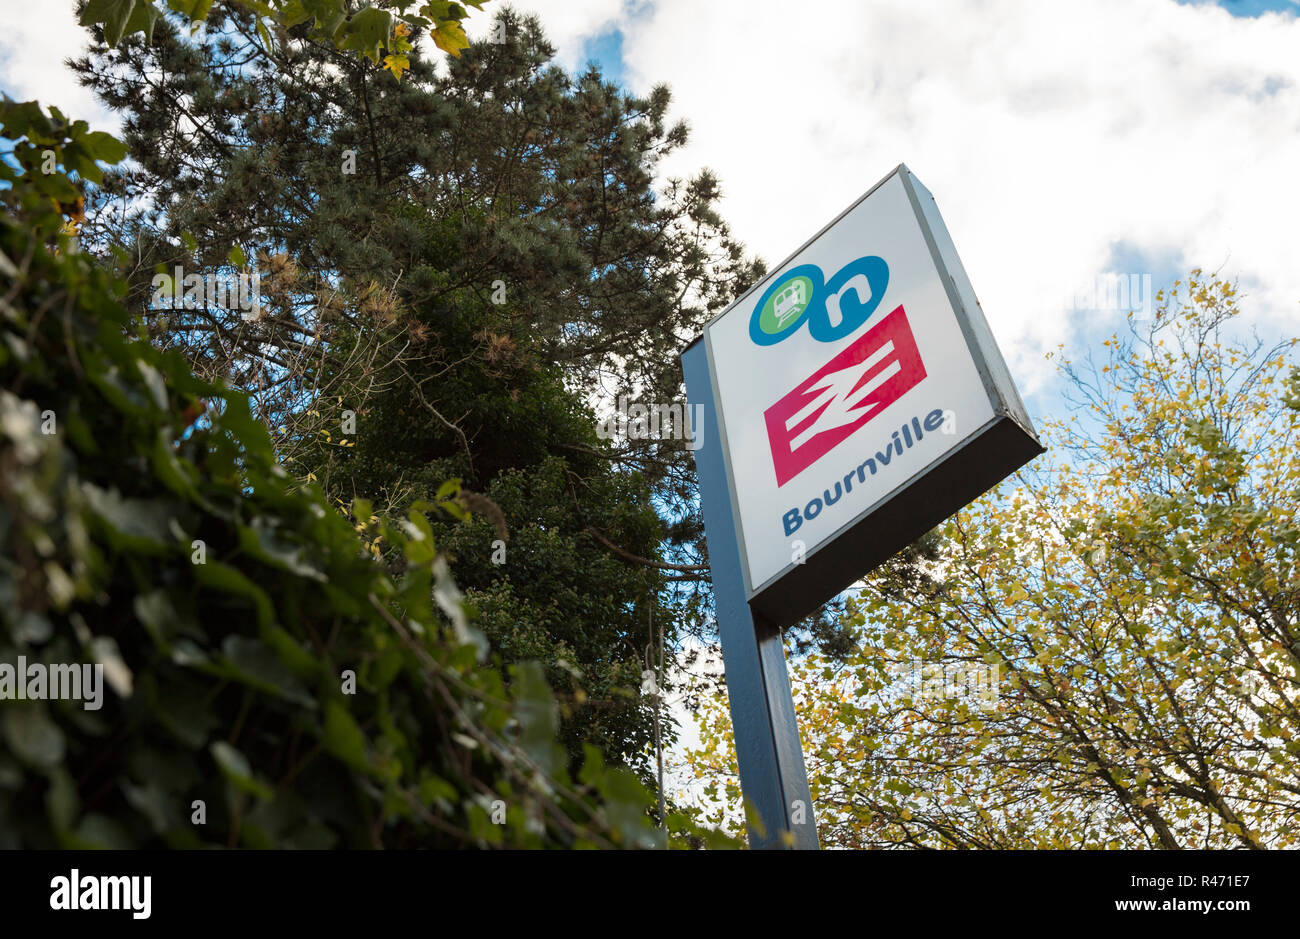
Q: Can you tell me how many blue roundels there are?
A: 2